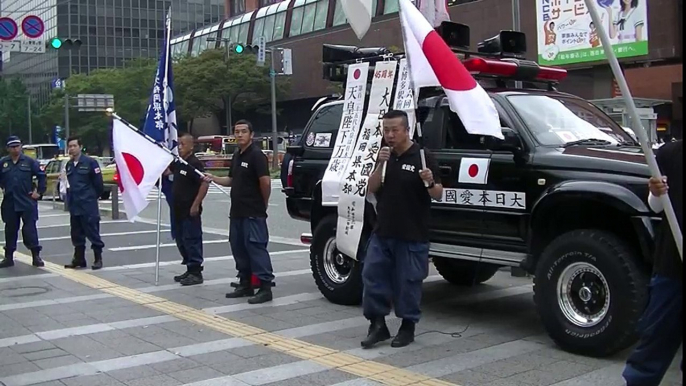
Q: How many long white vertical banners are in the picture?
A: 3